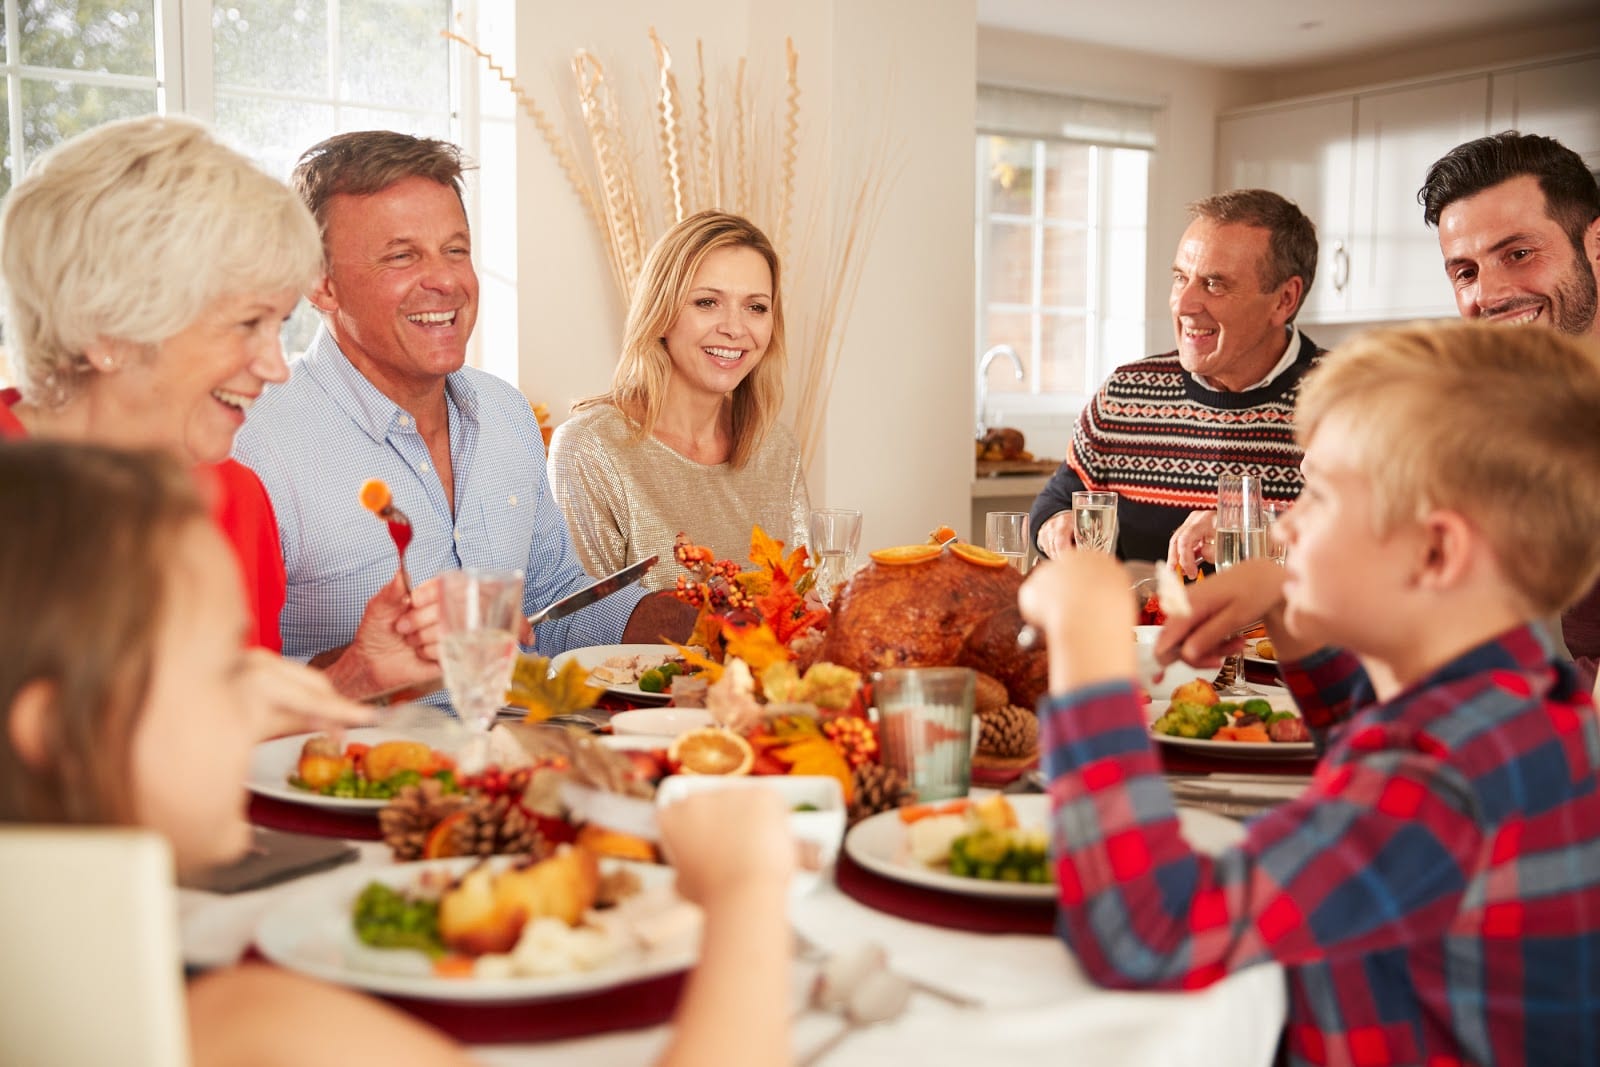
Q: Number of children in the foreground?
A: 2